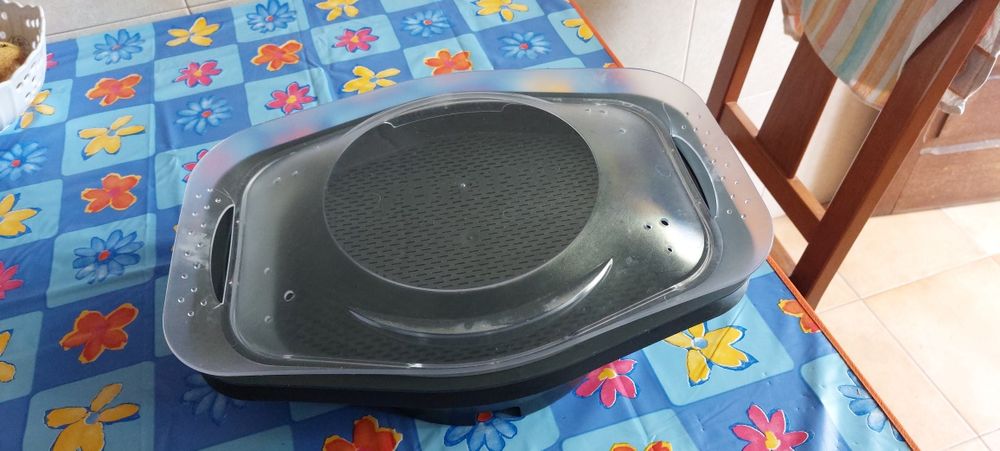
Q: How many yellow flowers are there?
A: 11